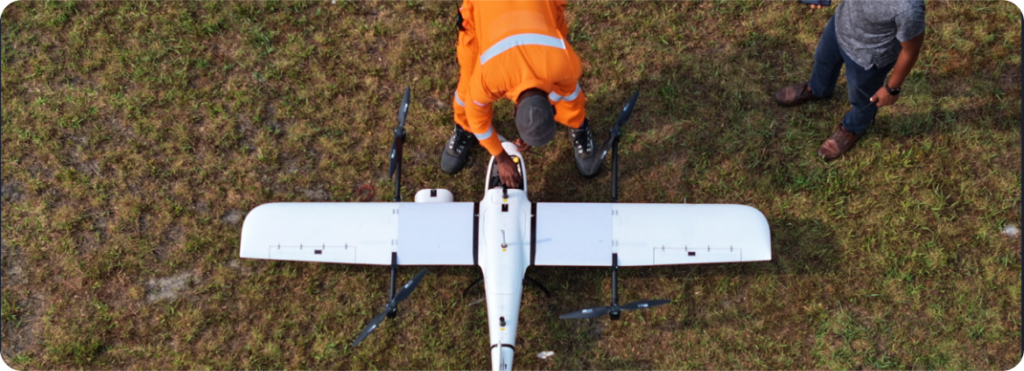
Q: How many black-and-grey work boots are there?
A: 2